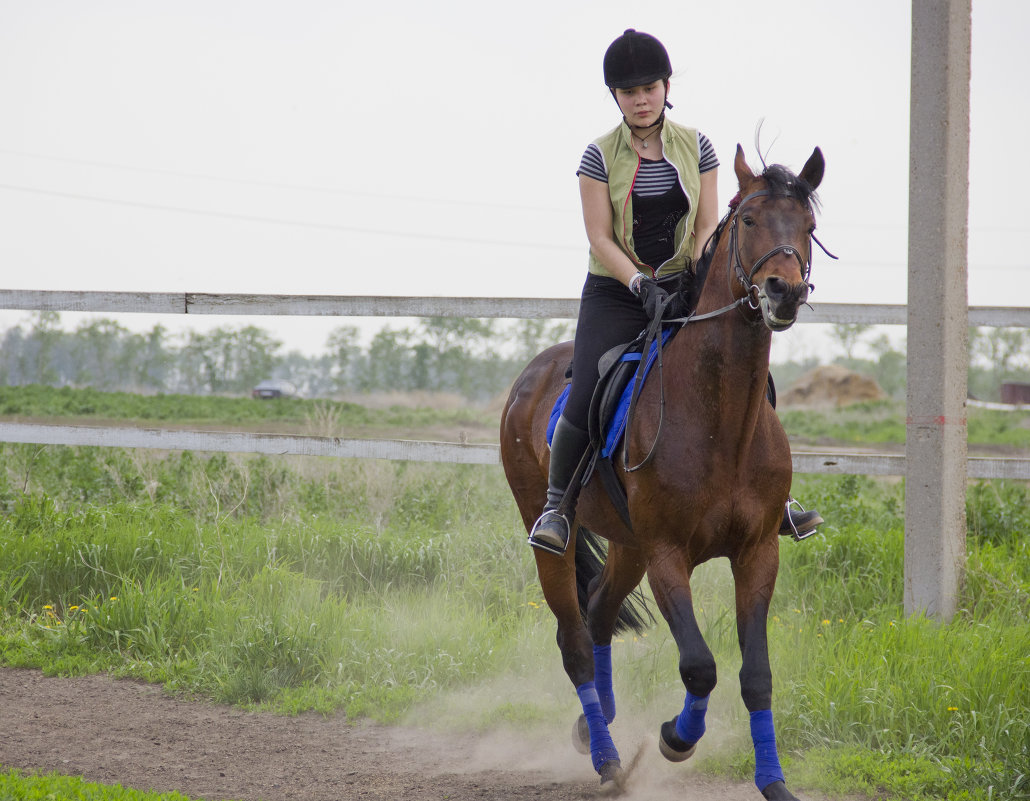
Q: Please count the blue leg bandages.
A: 4